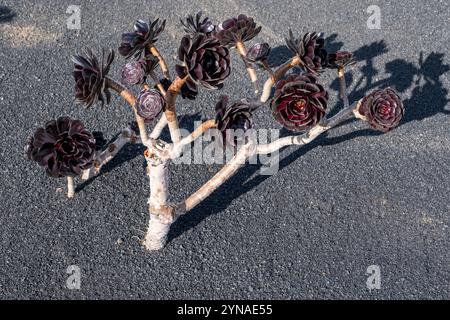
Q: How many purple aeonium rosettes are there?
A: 14